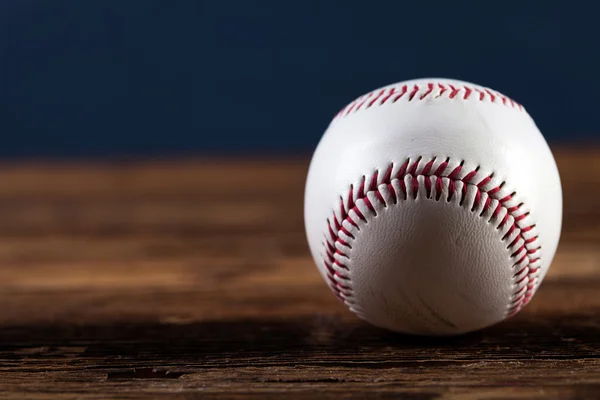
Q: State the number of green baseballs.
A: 0